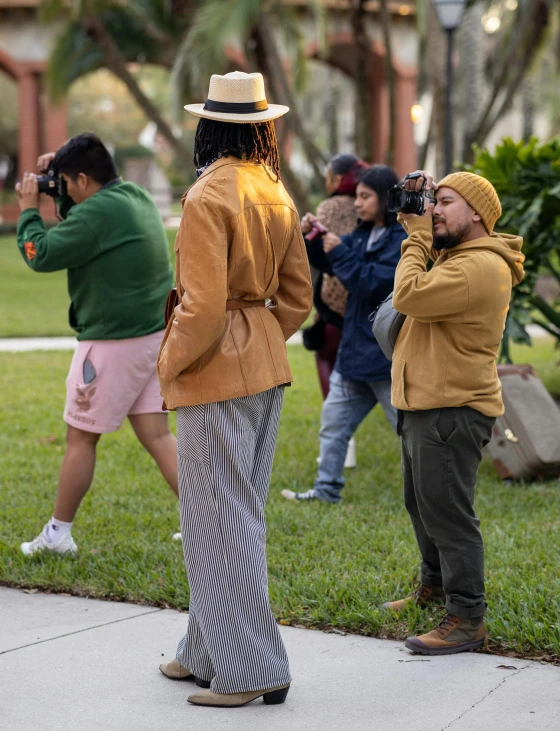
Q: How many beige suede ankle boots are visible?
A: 2